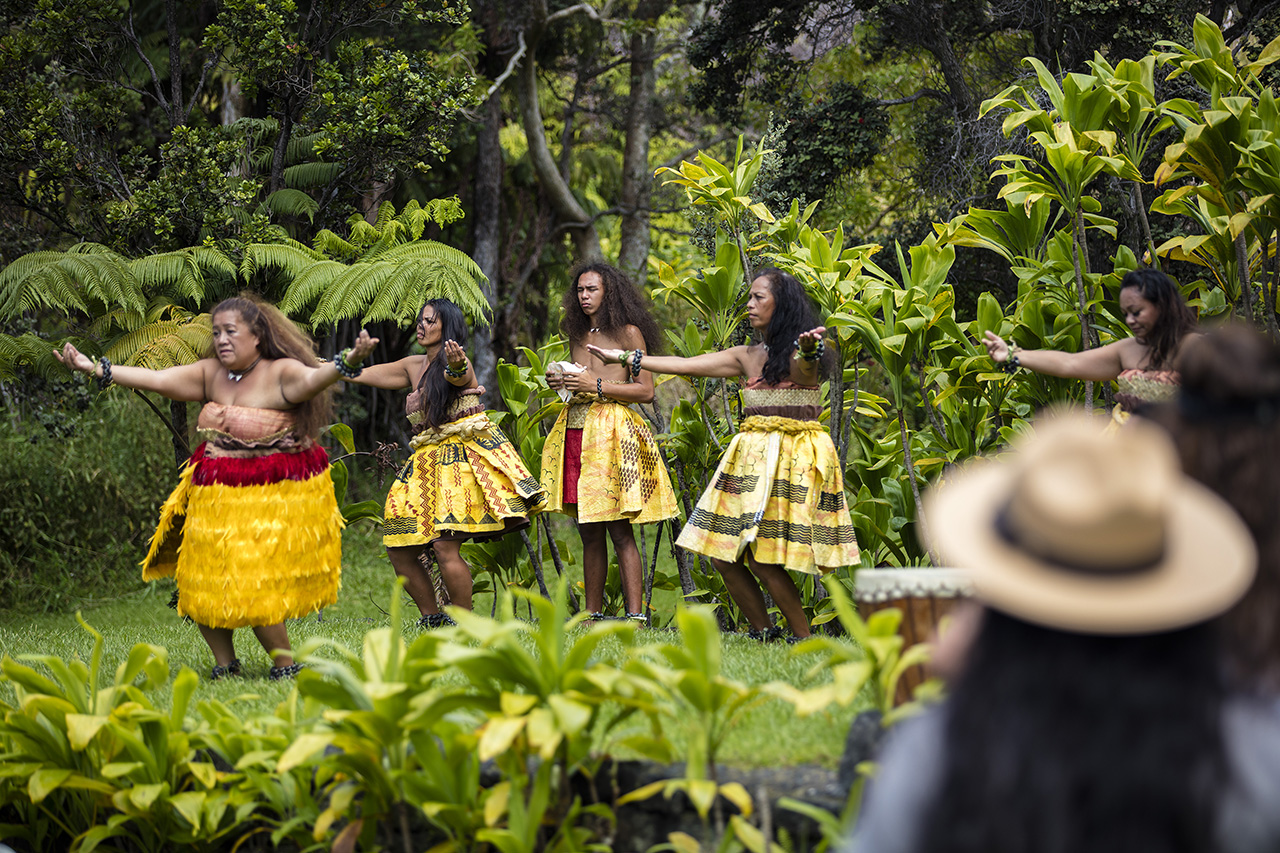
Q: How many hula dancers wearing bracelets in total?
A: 5